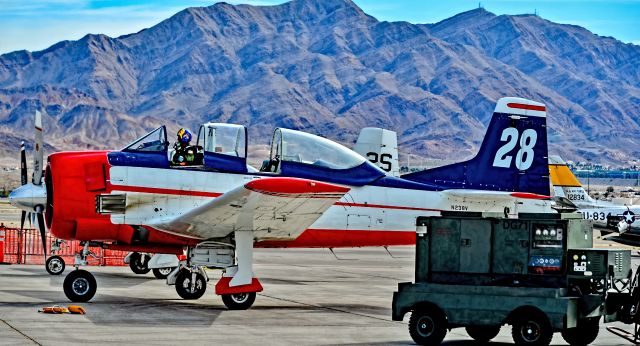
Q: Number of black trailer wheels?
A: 4